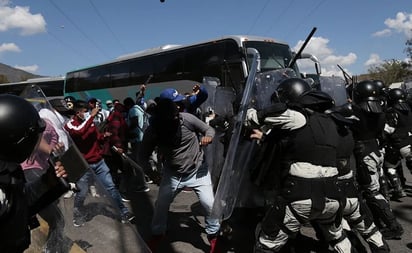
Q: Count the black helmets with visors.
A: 5